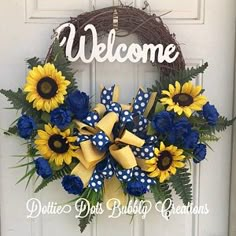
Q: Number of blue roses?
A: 11